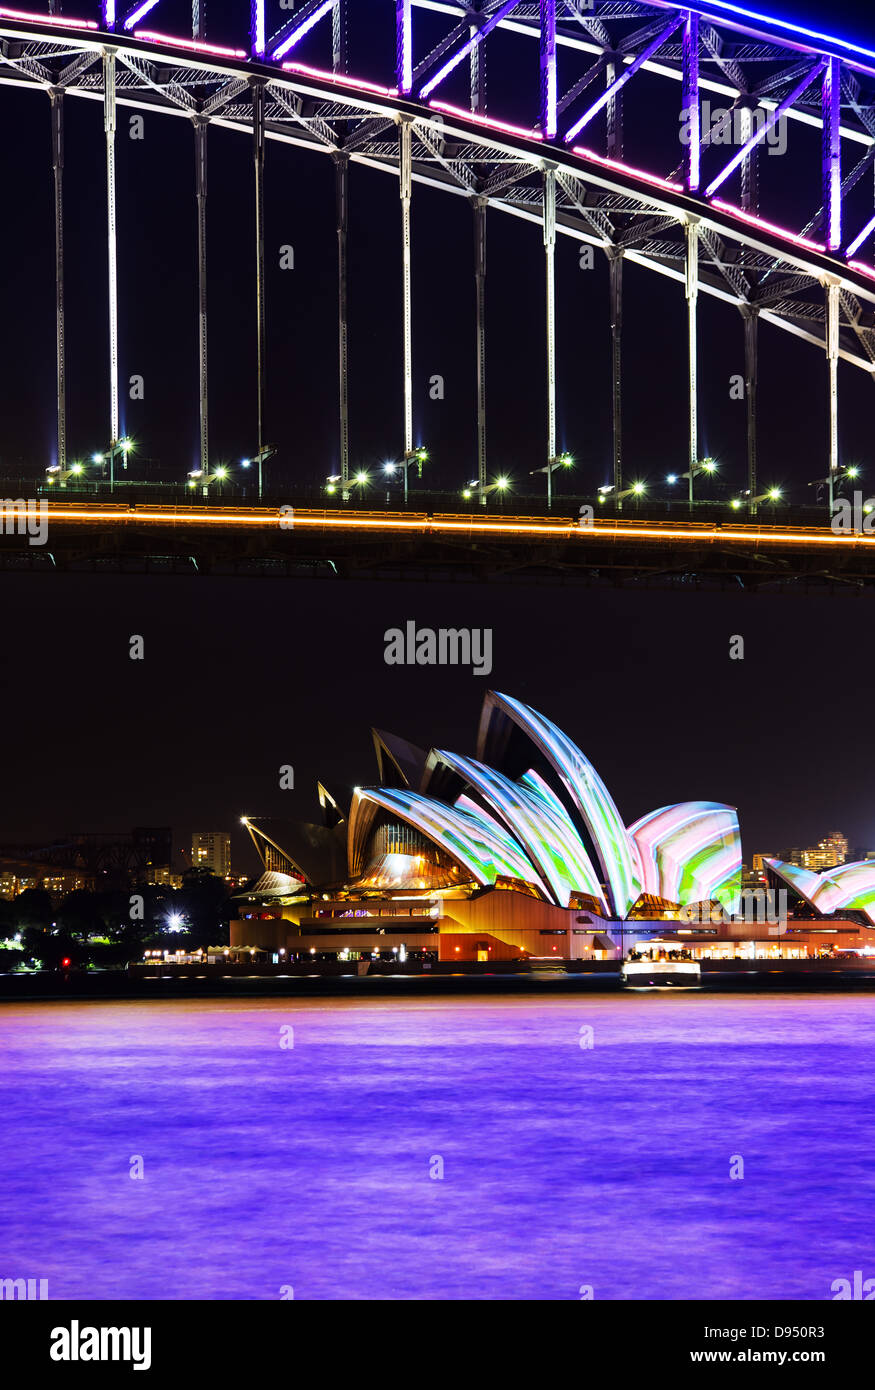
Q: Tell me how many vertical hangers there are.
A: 12